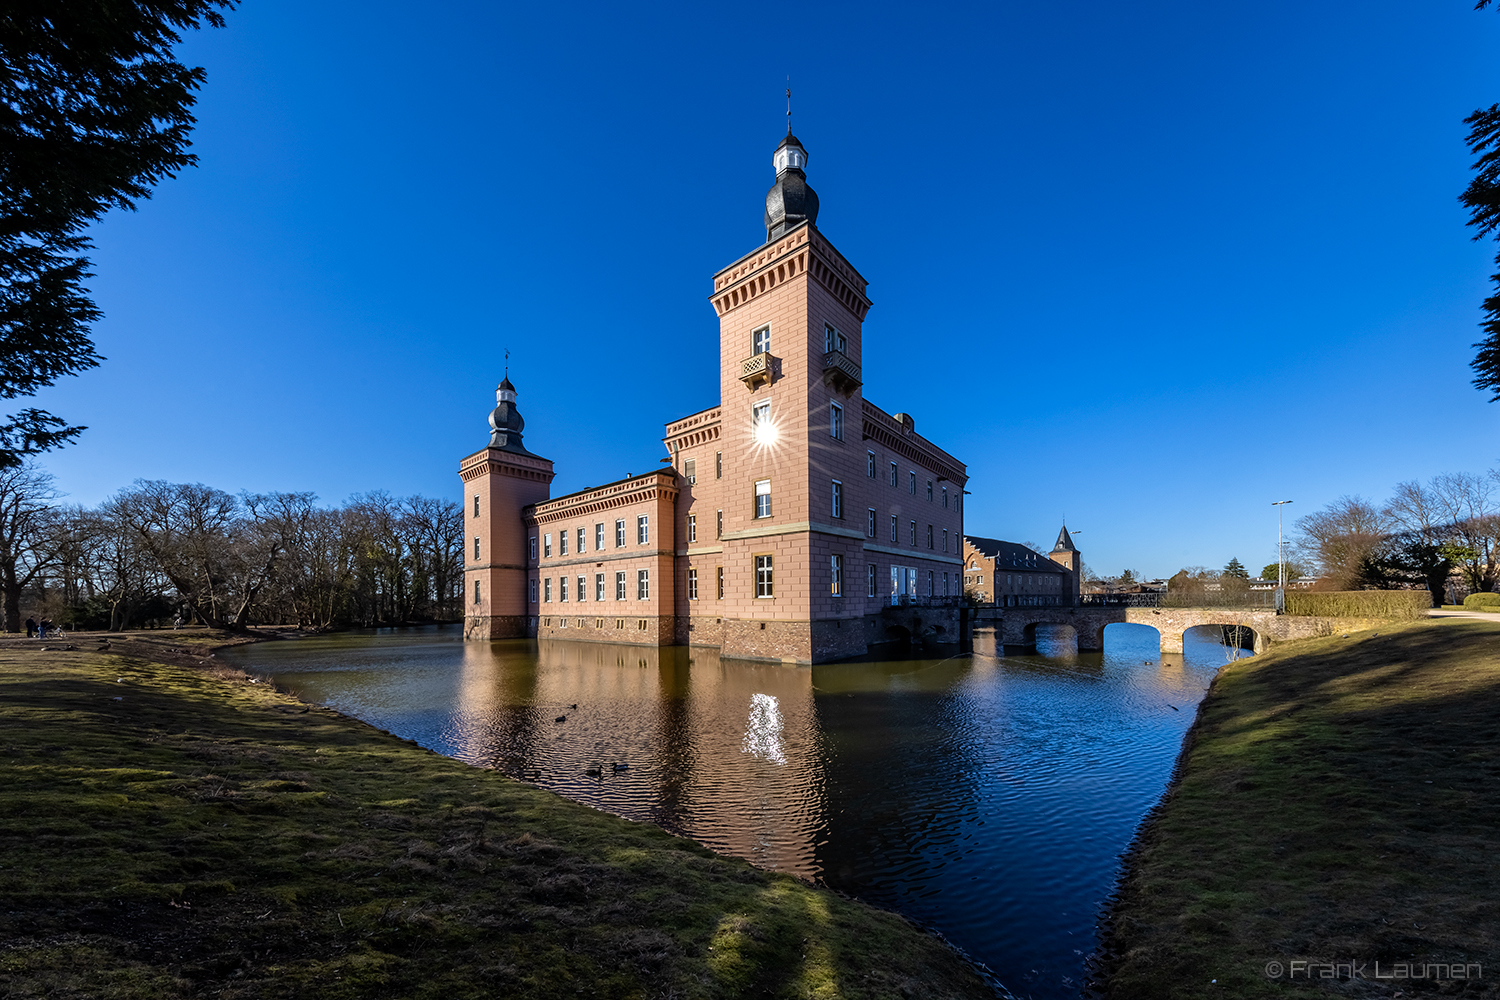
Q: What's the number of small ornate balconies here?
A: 2